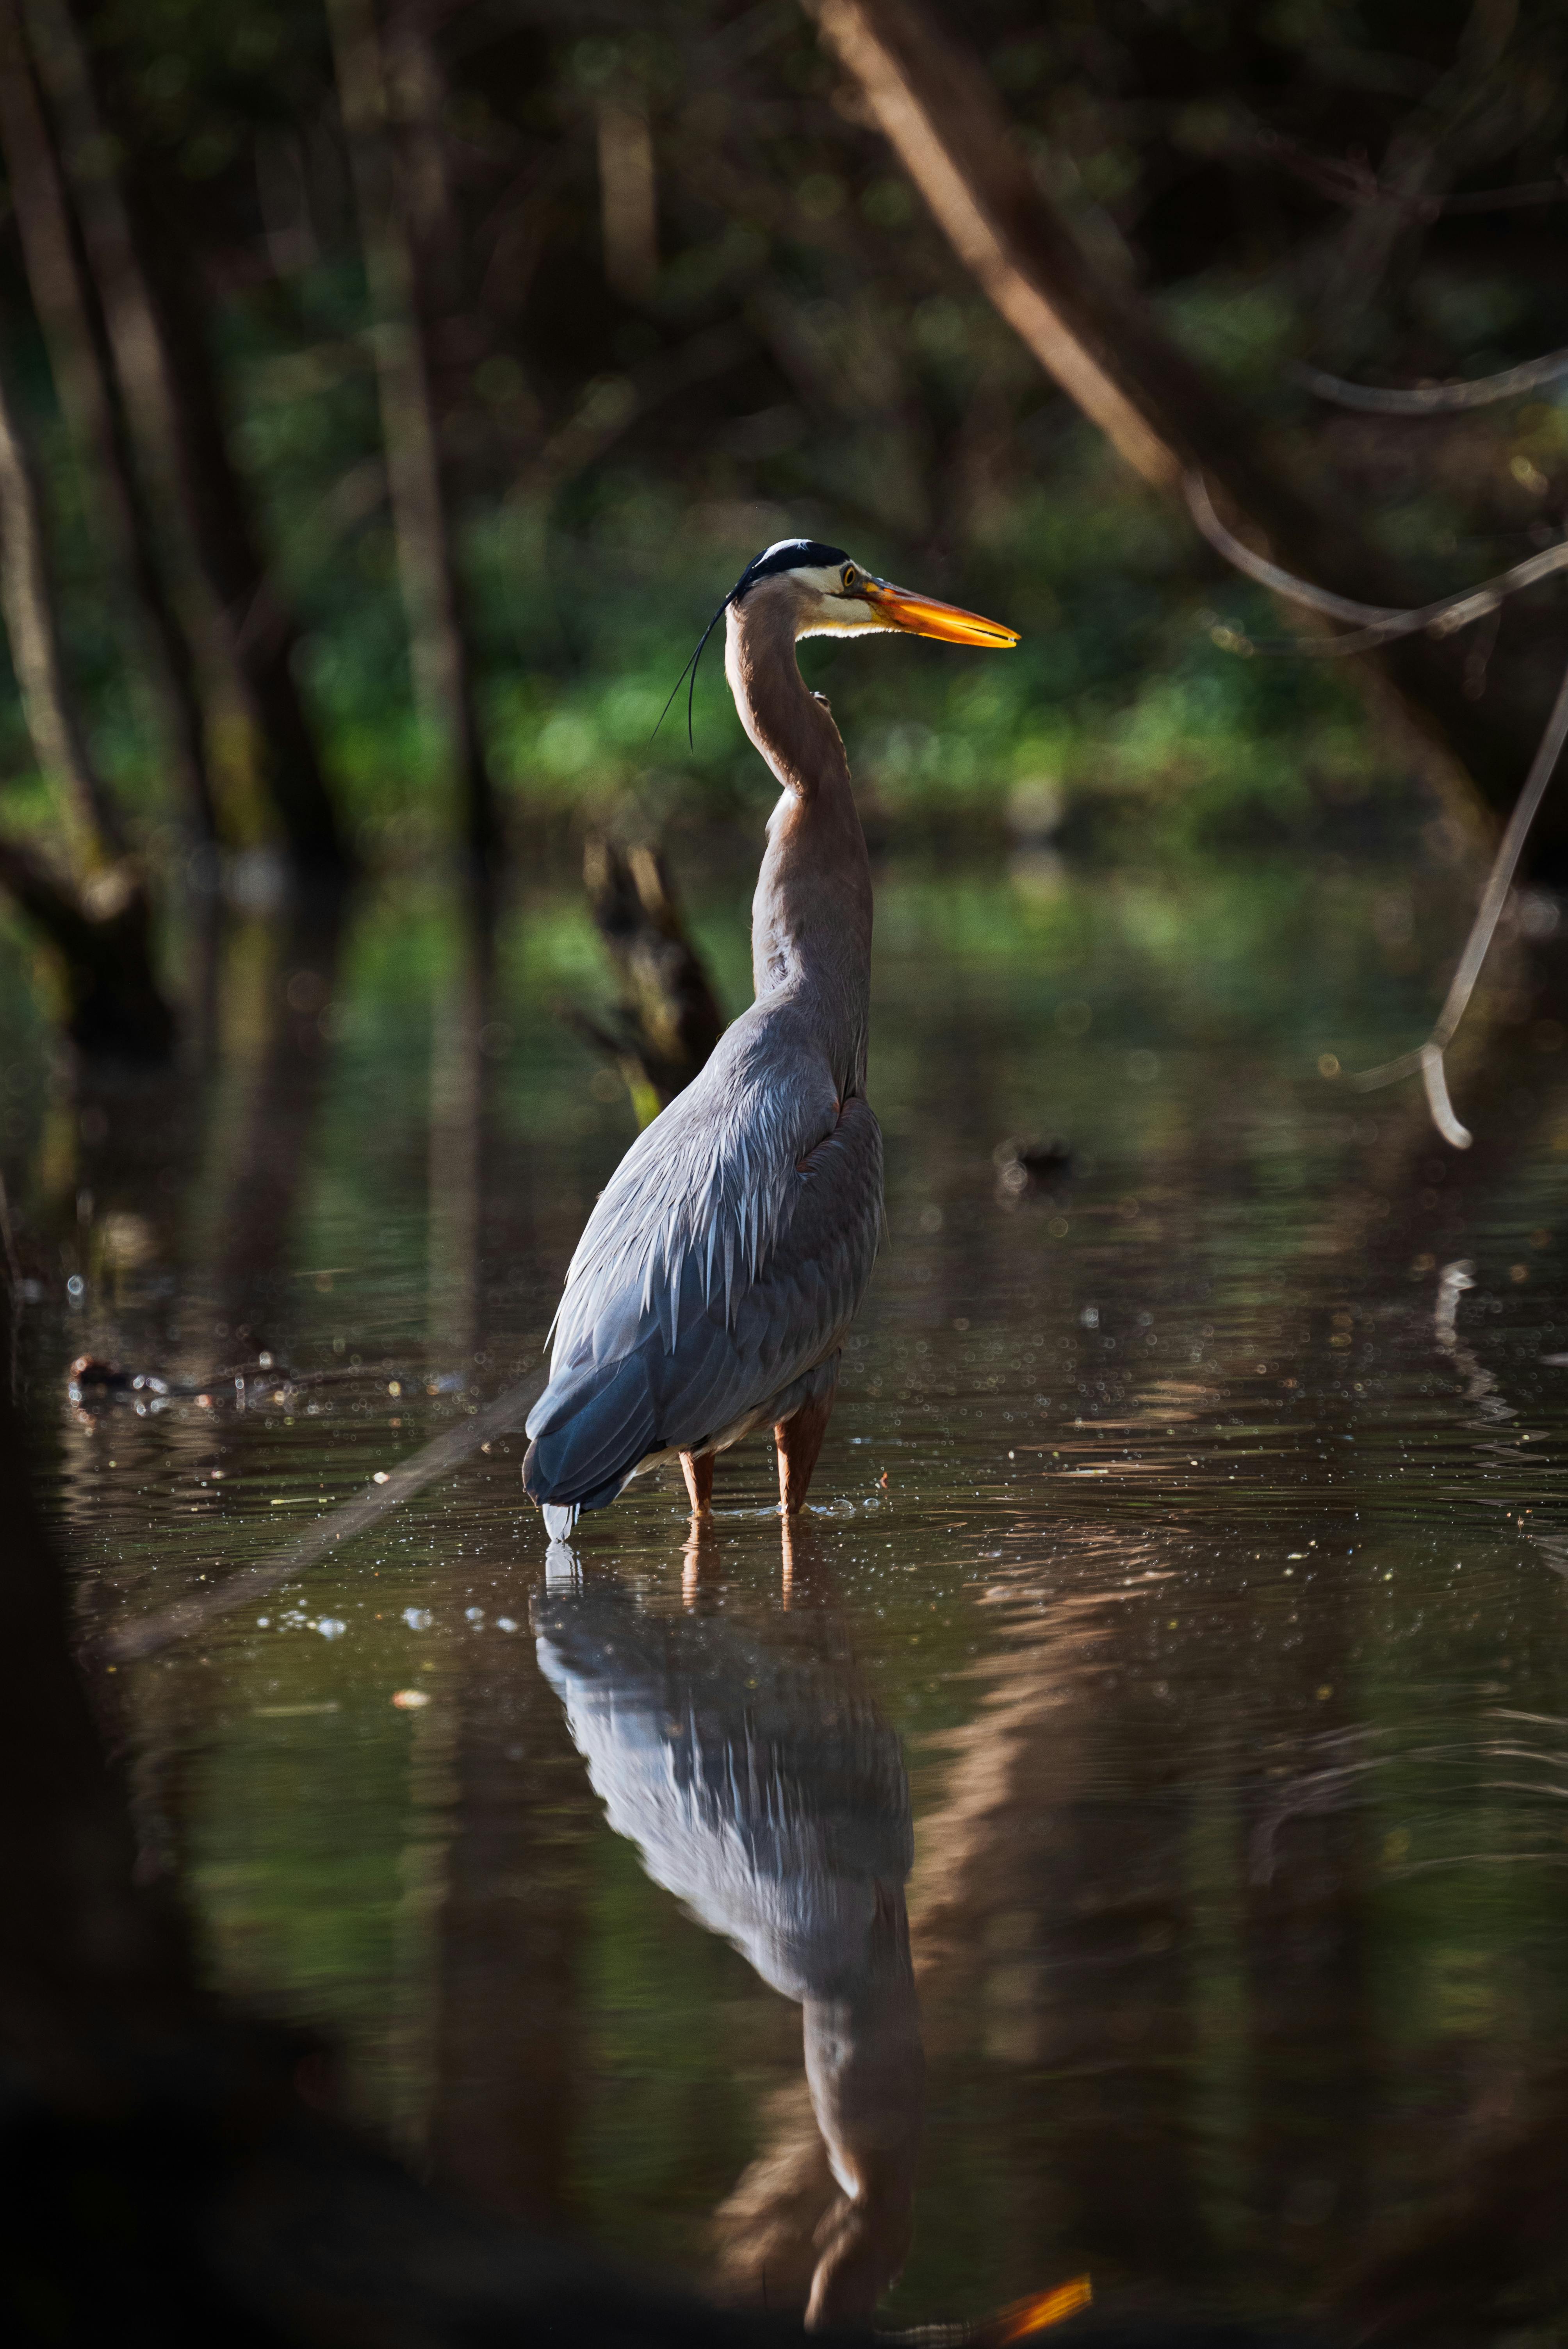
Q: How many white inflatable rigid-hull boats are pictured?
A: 0